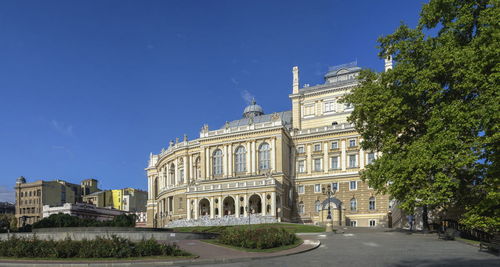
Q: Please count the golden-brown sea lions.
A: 0